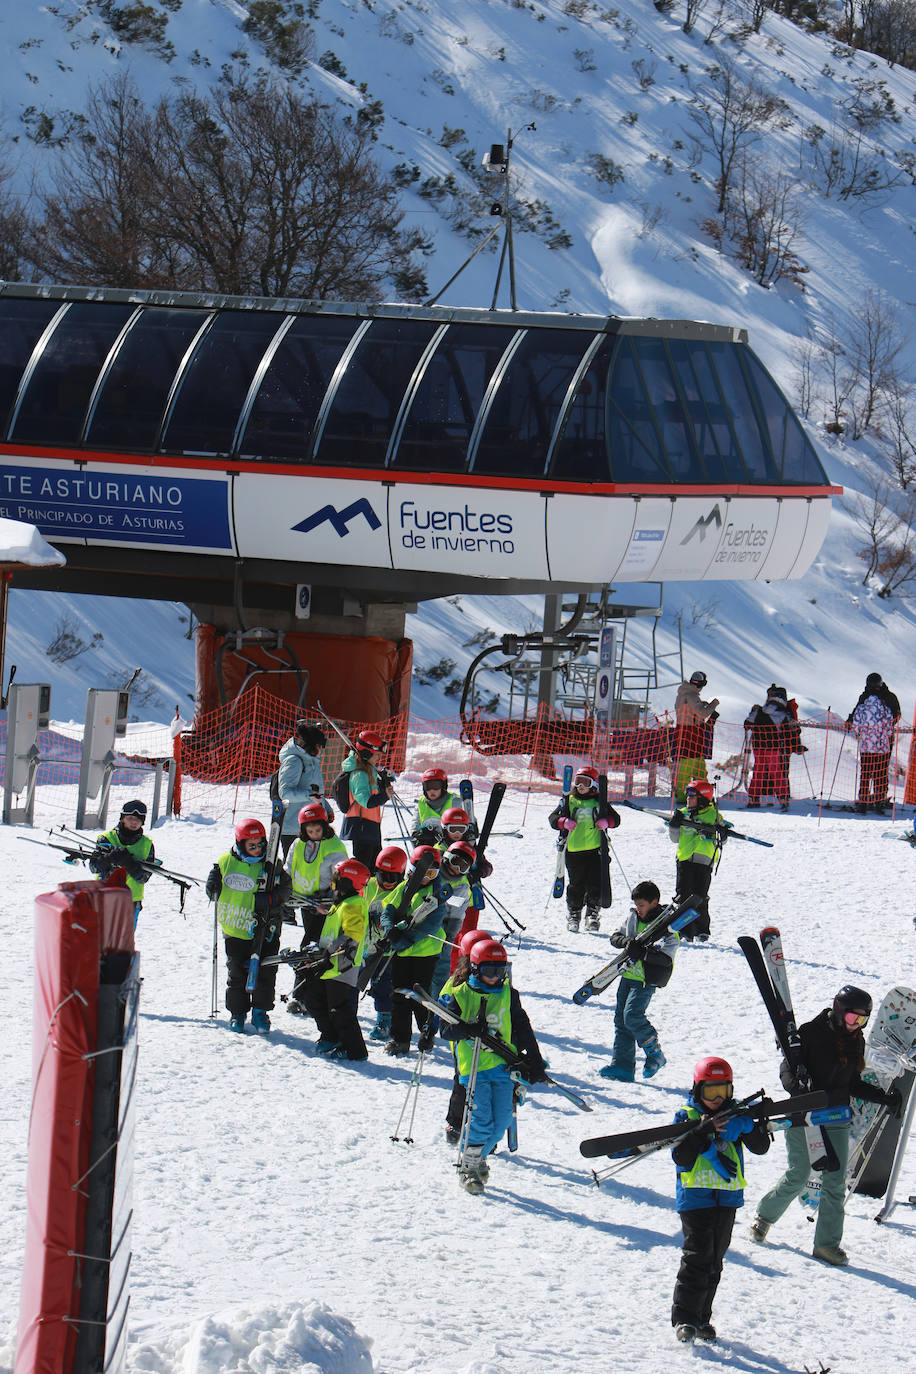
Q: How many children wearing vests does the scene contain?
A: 15